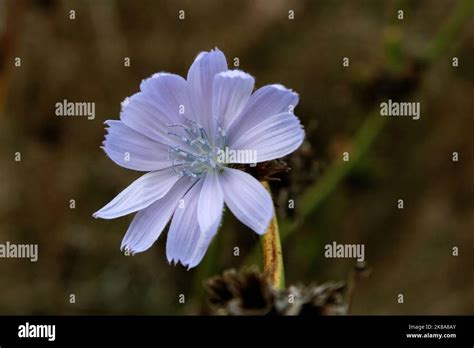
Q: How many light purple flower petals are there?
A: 12